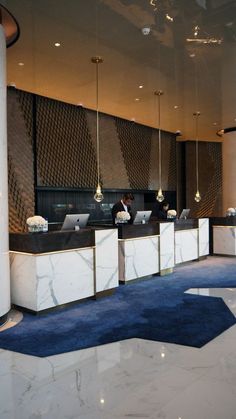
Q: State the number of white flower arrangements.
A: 4